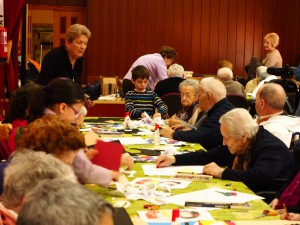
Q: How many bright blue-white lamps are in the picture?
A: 0